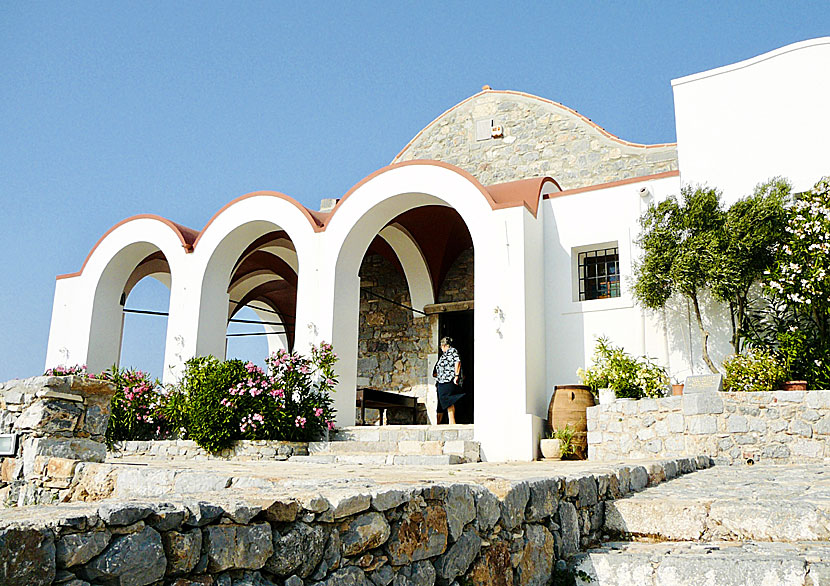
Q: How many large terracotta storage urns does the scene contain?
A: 1